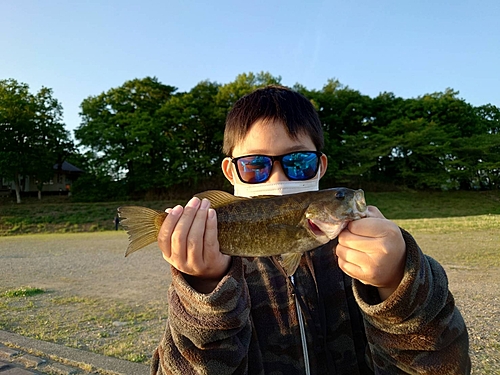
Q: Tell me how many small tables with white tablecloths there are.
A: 0